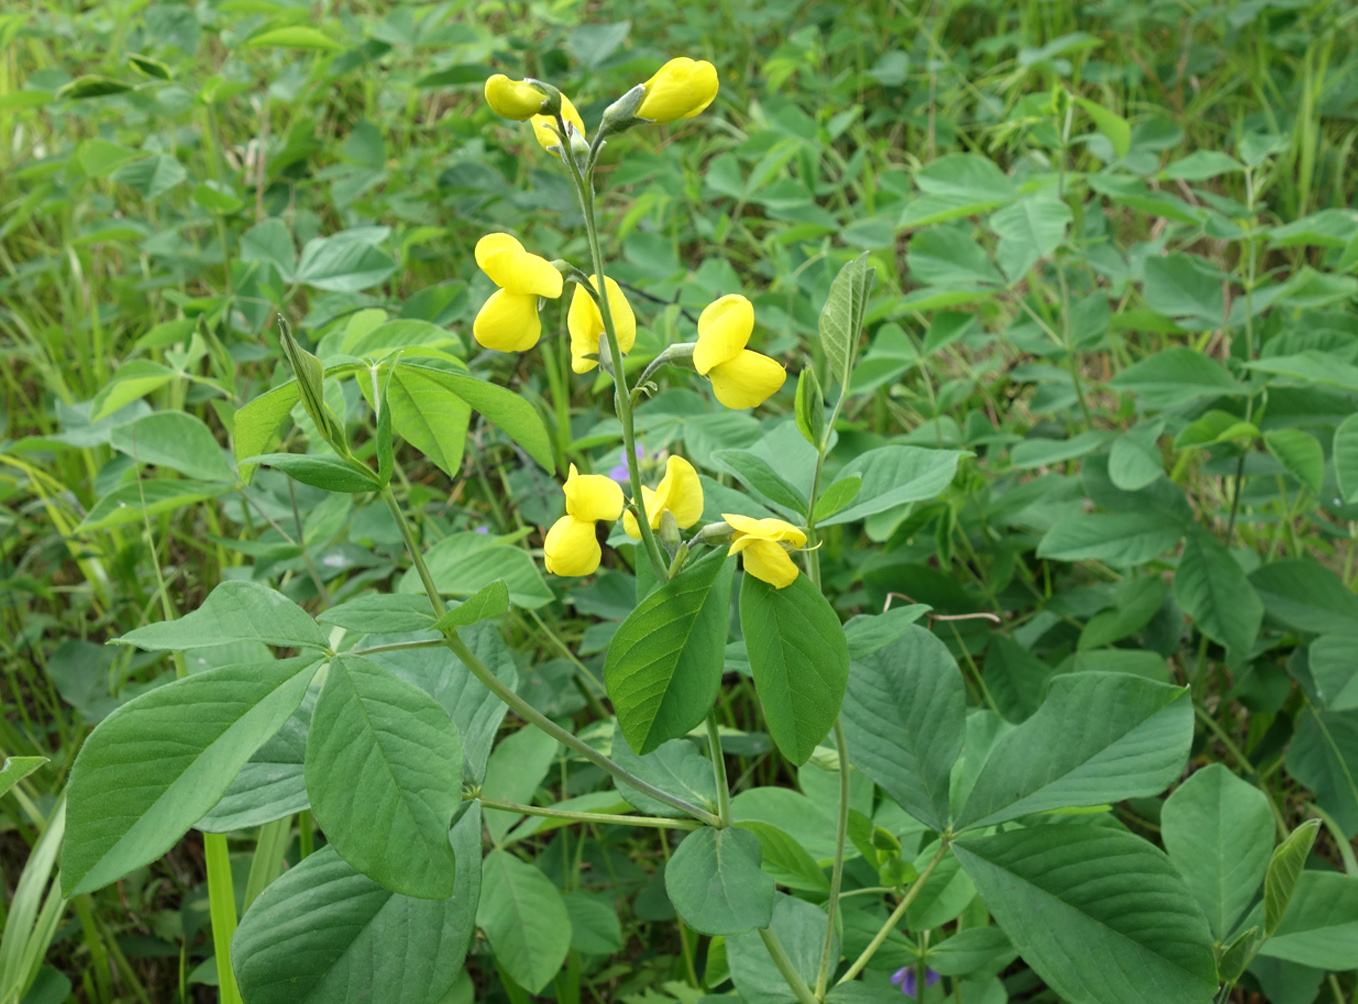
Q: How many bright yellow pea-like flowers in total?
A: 9